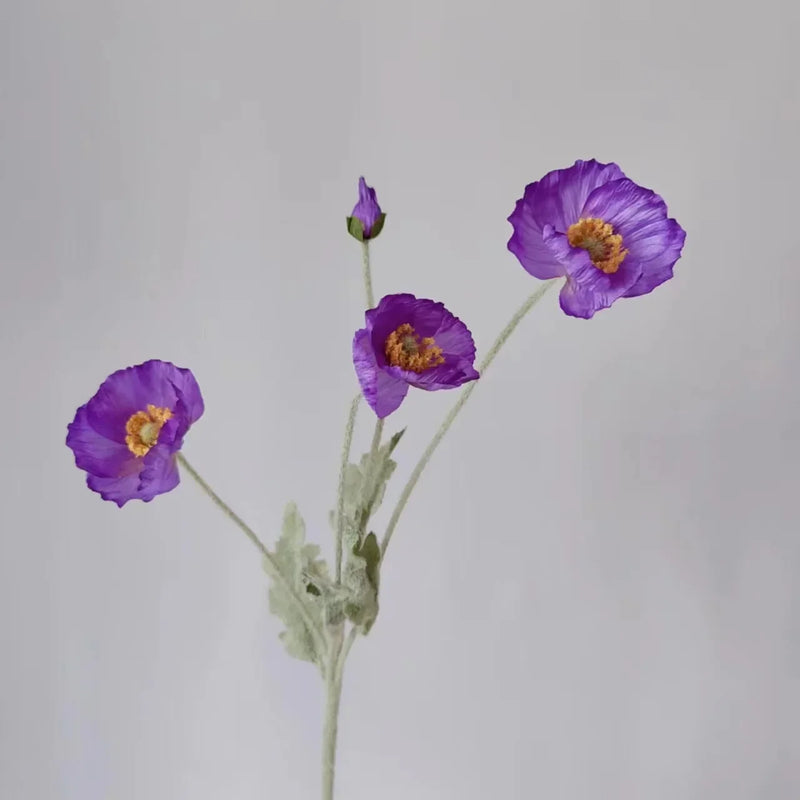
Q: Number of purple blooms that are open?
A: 3